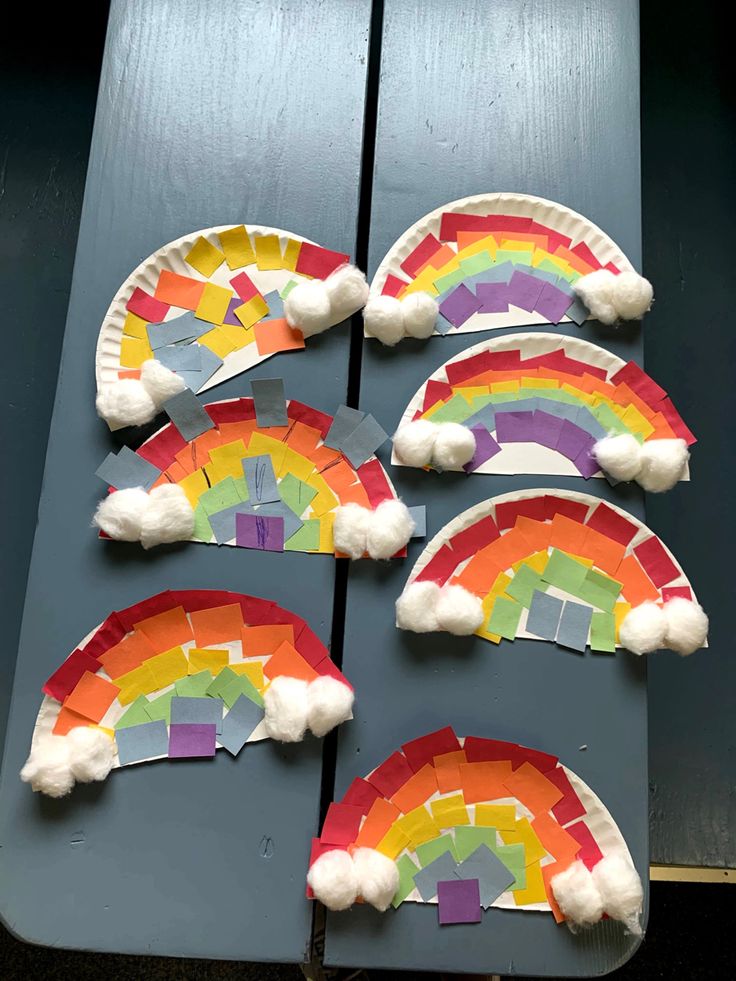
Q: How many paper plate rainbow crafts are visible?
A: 7